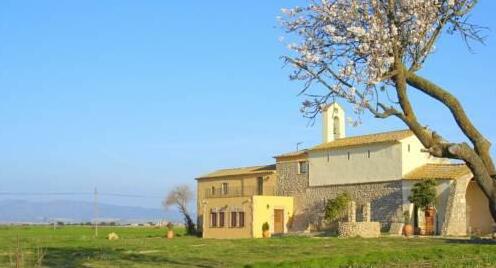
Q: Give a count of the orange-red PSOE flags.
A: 0